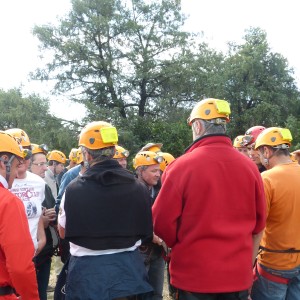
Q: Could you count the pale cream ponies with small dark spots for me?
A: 0